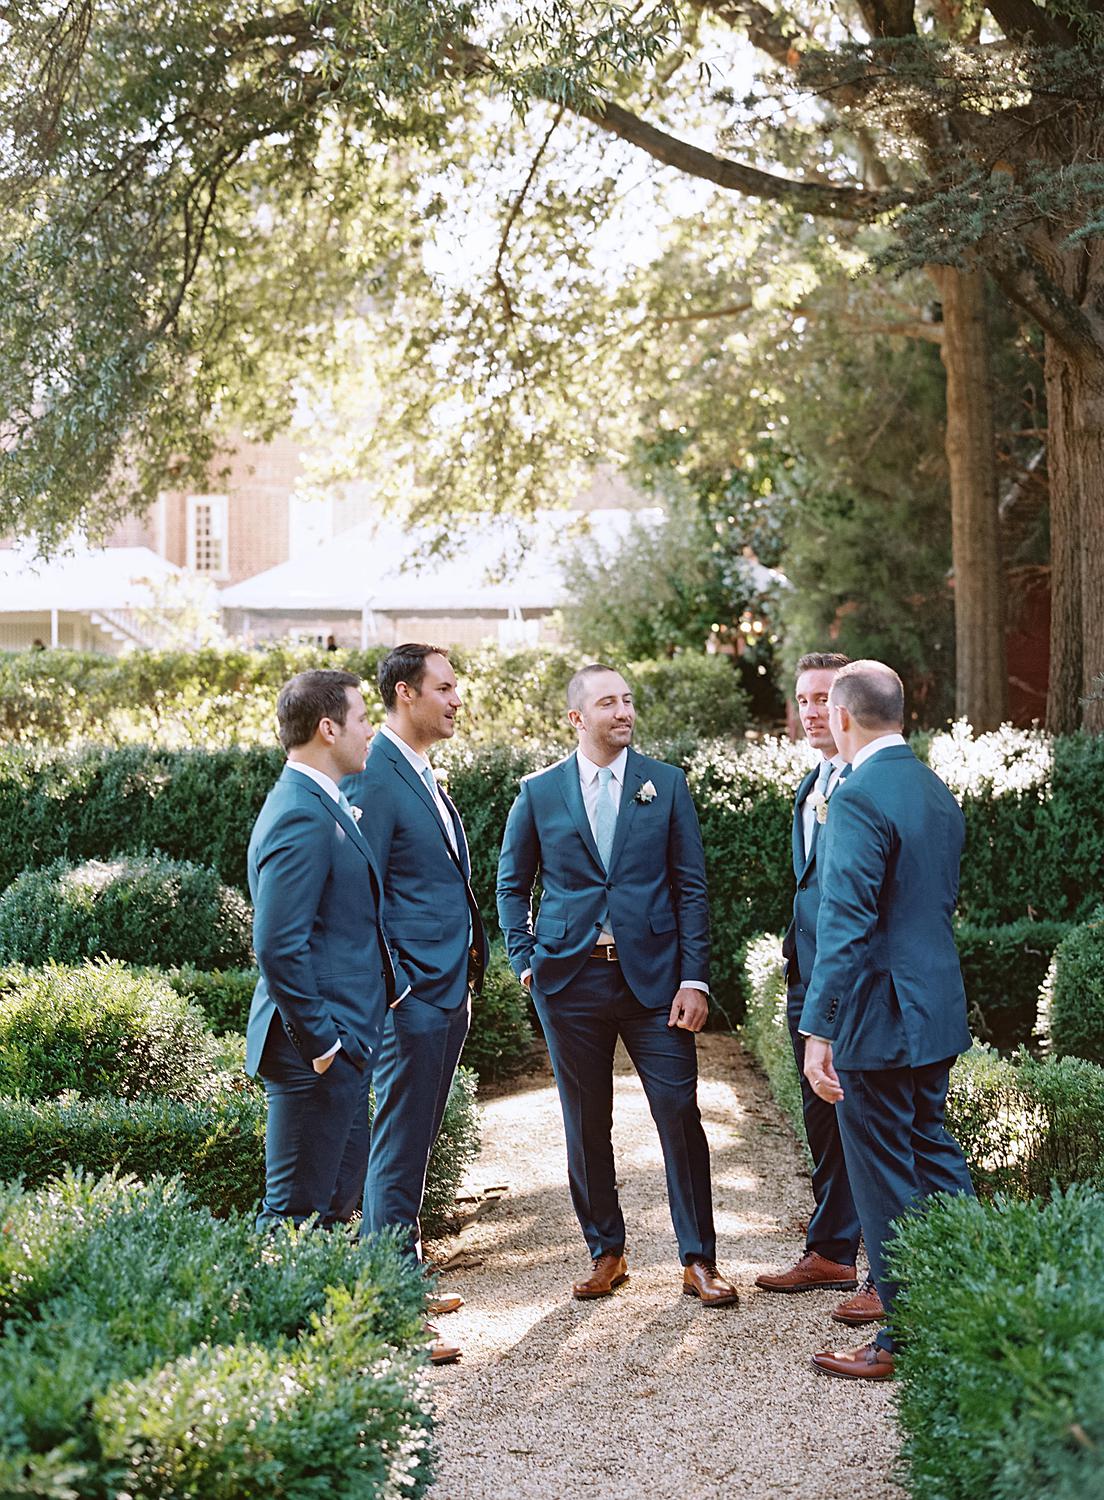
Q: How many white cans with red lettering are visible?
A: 0